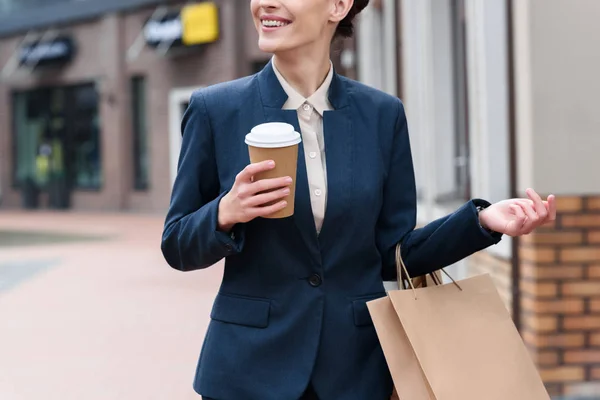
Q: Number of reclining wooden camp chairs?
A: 0